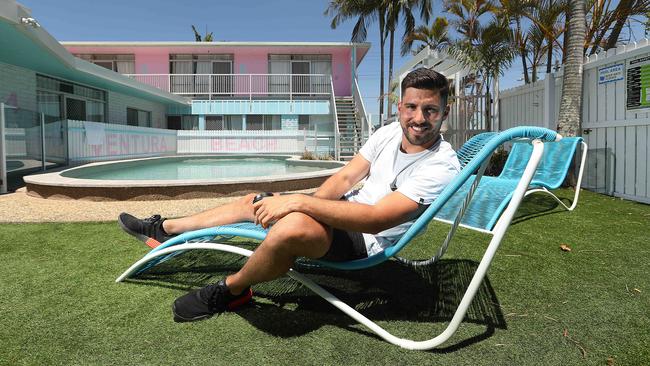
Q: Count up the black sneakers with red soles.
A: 2